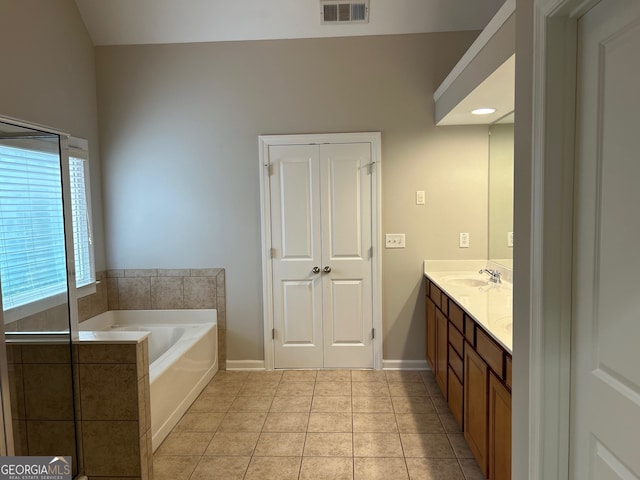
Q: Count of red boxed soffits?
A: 0